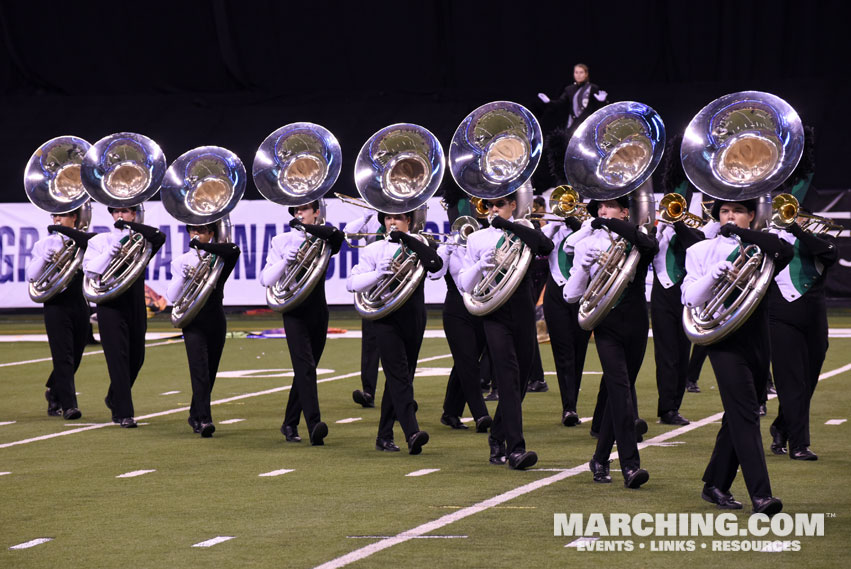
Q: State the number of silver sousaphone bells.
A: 8